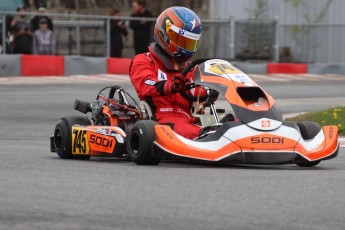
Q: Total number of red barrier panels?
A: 3